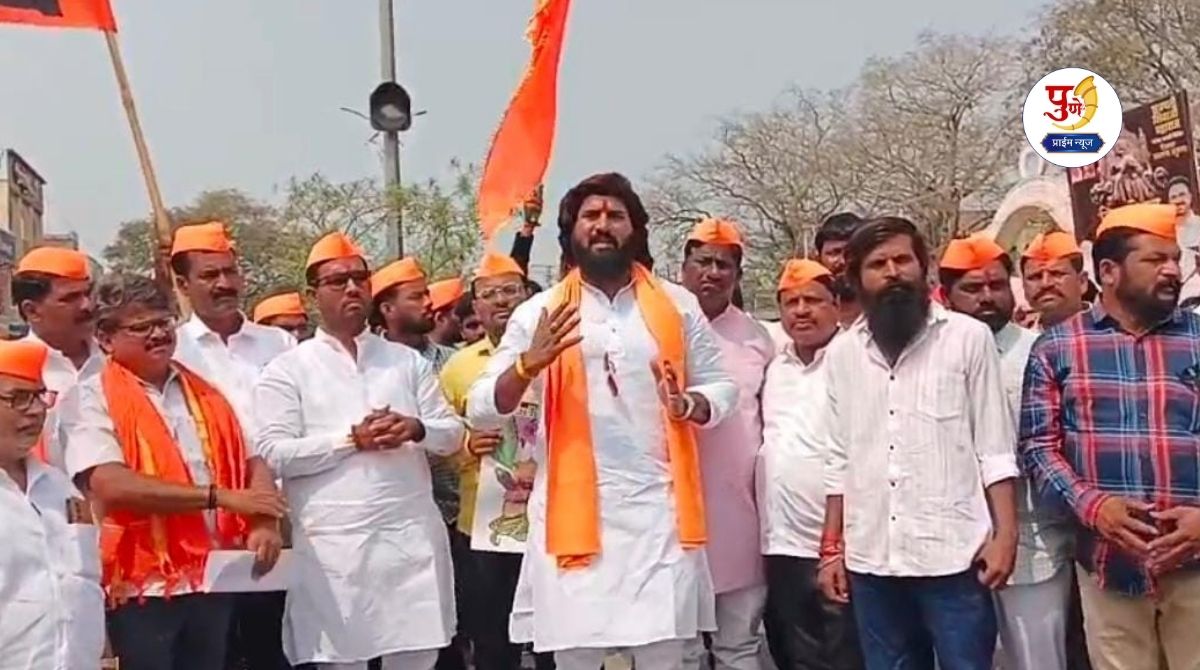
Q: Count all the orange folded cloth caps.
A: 13